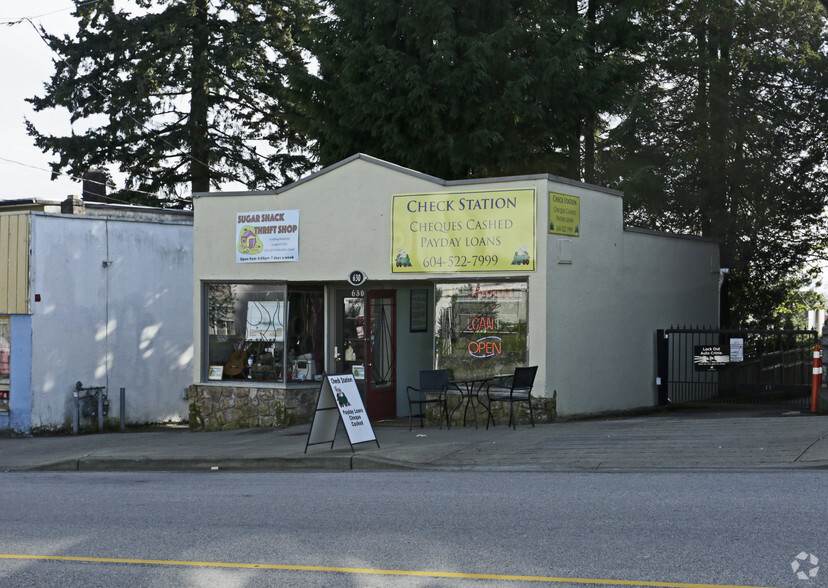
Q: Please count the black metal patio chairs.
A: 2